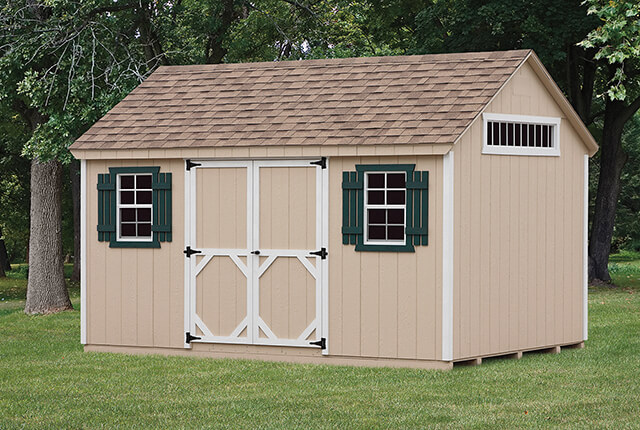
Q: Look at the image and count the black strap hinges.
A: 6